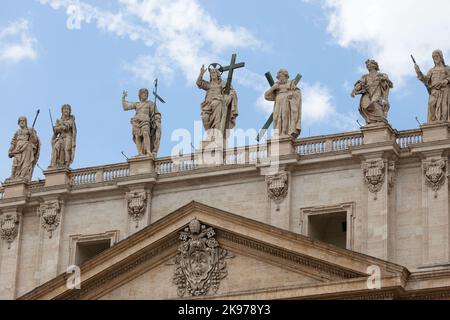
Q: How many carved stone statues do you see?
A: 7